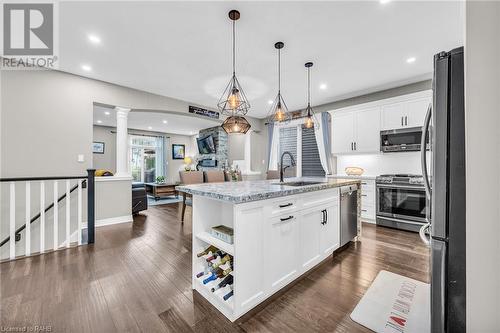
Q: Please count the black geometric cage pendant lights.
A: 3